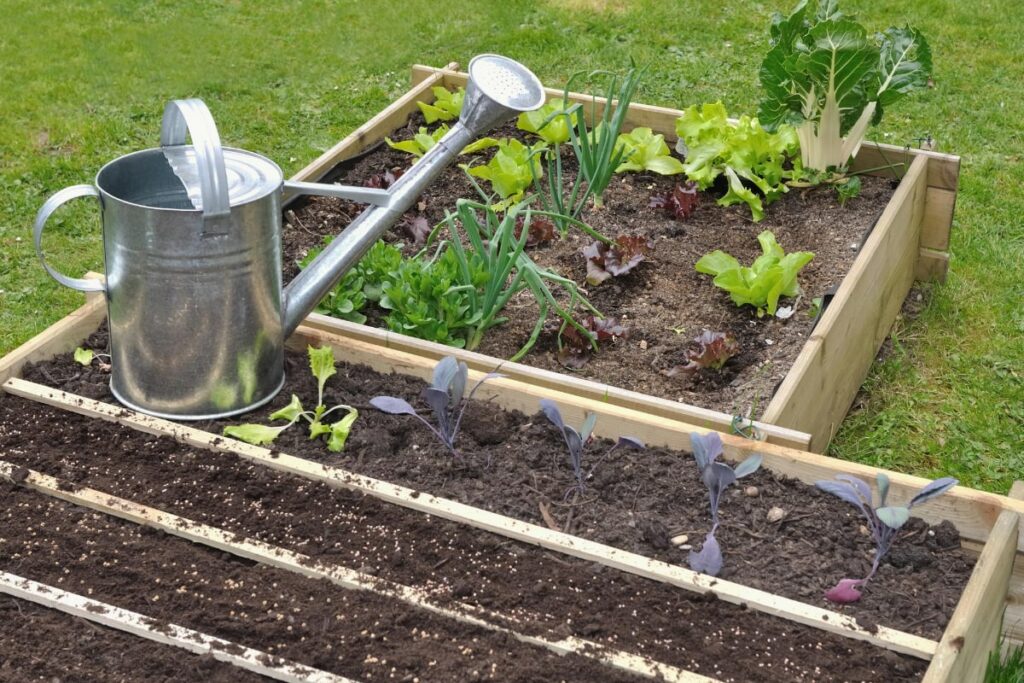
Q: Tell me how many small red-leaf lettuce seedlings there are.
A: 7